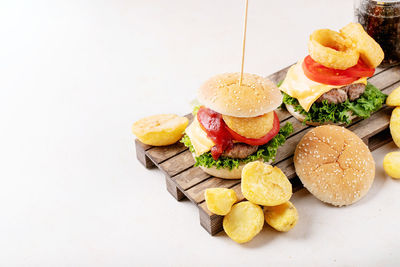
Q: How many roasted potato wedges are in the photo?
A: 8